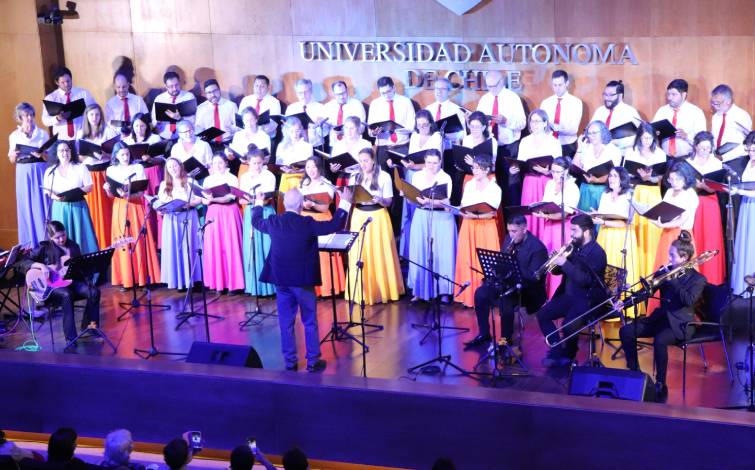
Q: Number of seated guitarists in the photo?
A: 1